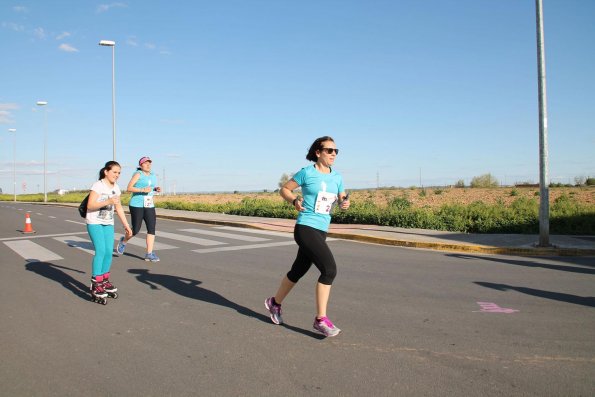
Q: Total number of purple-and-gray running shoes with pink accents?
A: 2